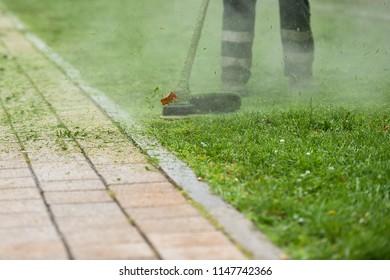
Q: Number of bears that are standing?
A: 0